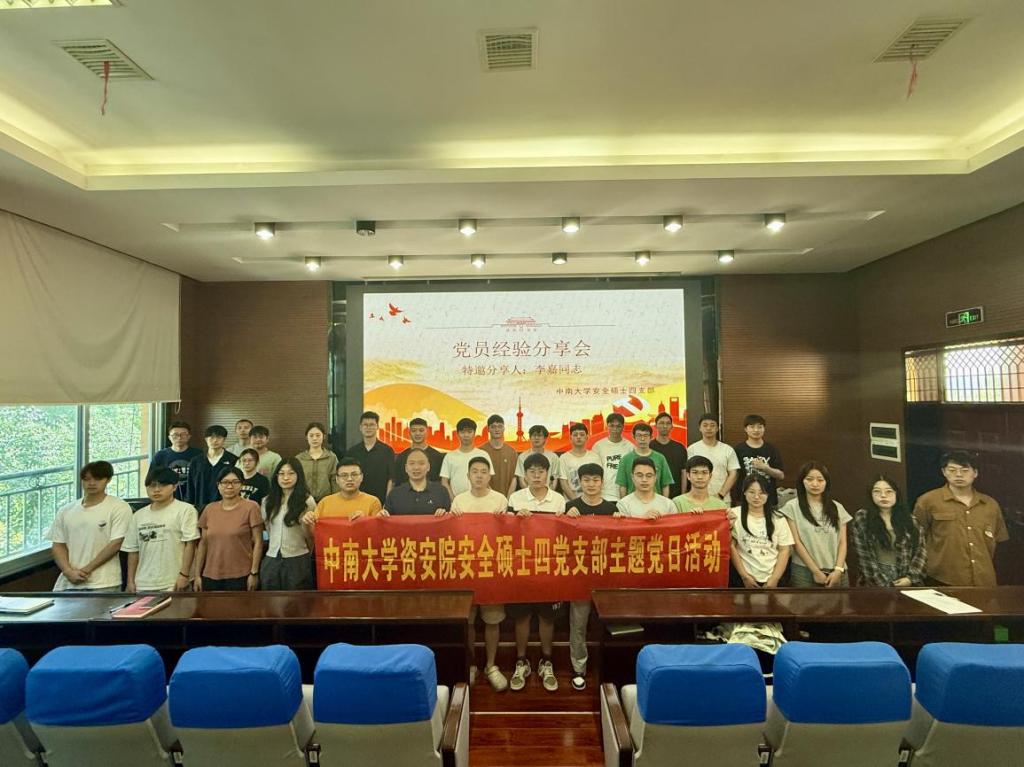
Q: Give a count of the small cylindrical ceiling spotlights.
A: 12